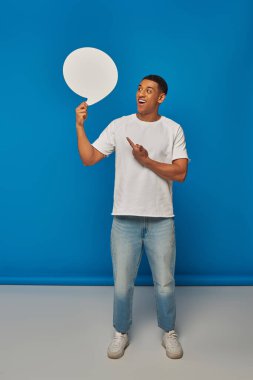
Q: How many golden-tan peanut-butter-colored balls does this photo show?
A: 0